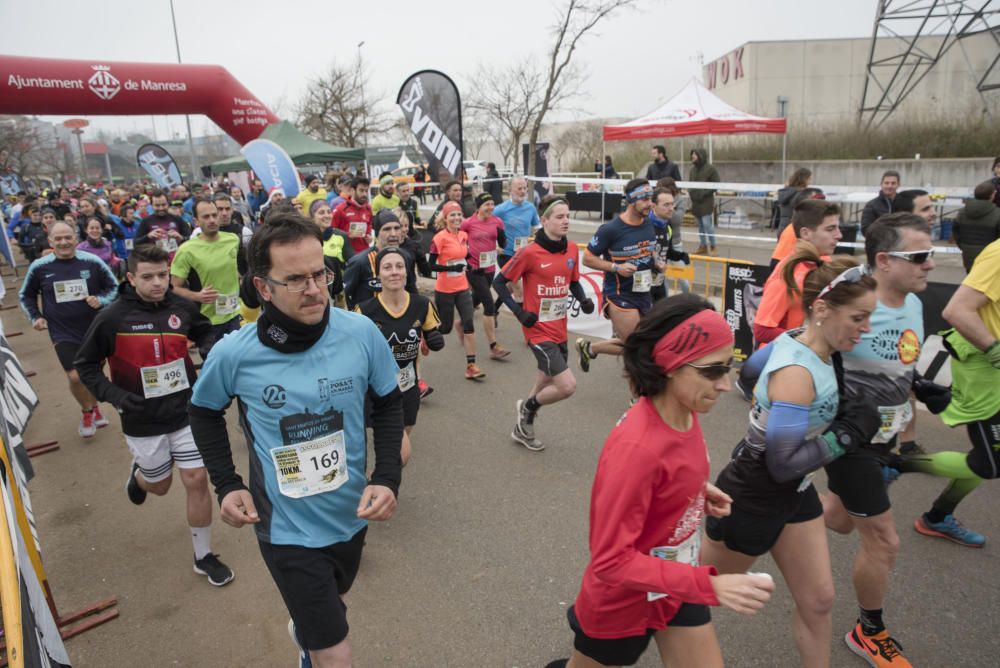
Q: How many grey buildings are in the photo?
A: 1